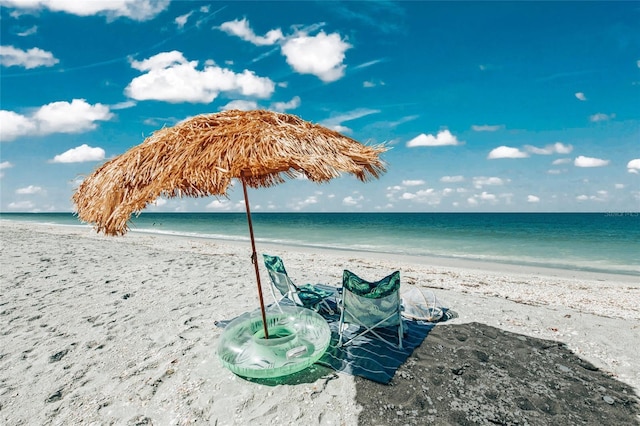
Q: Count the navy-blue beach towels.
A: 1